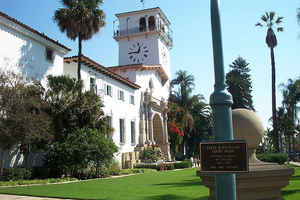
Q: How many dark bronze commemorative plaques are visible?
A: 1